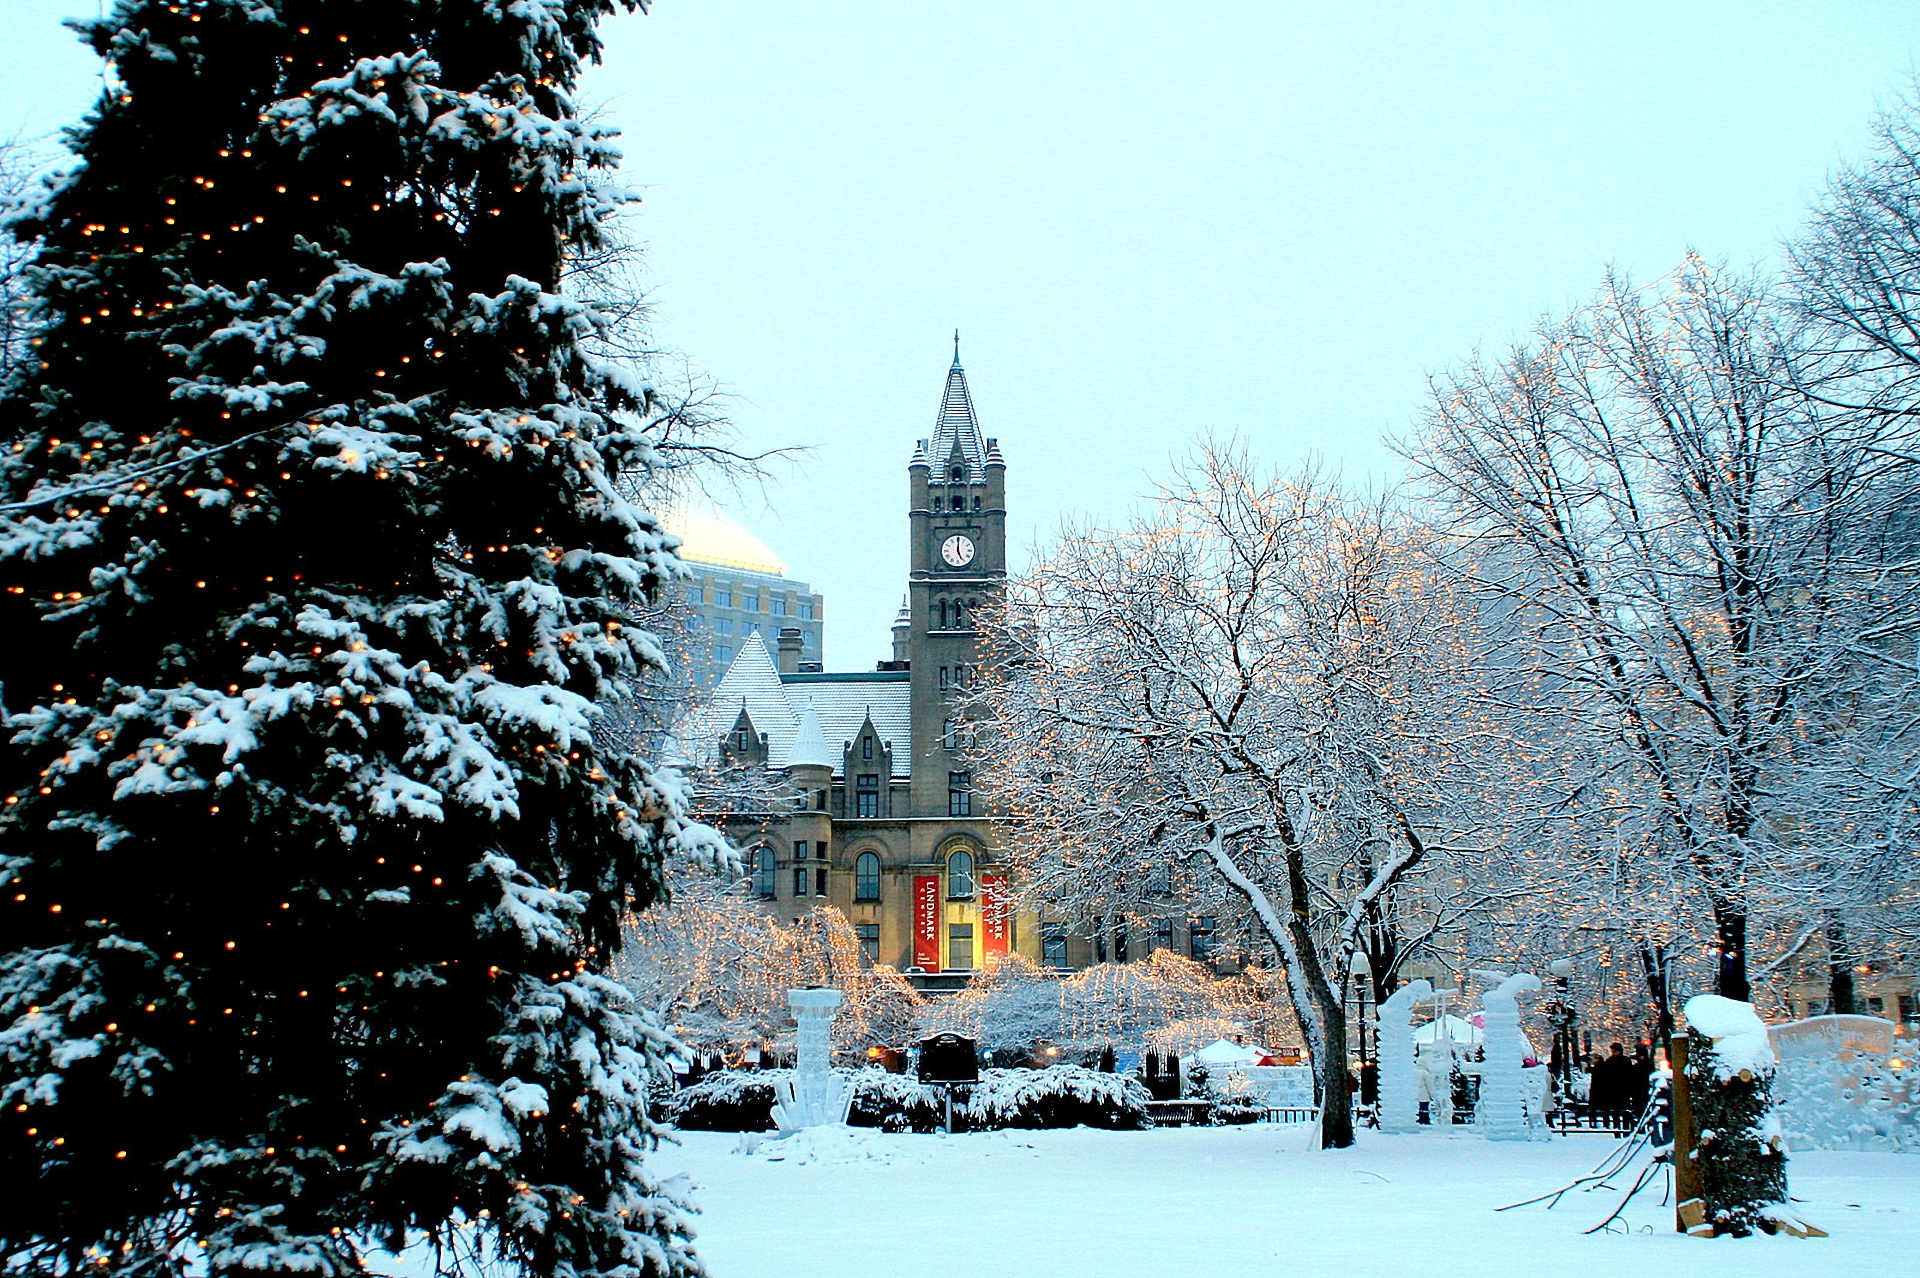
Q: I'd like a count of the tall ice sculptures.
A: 3